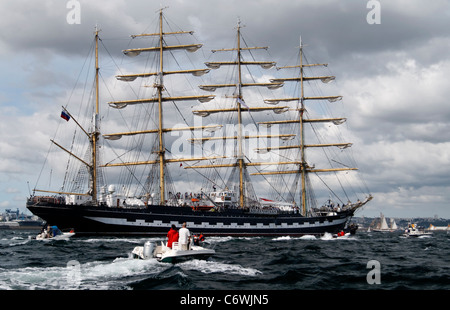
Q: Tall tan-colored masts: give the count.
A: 4